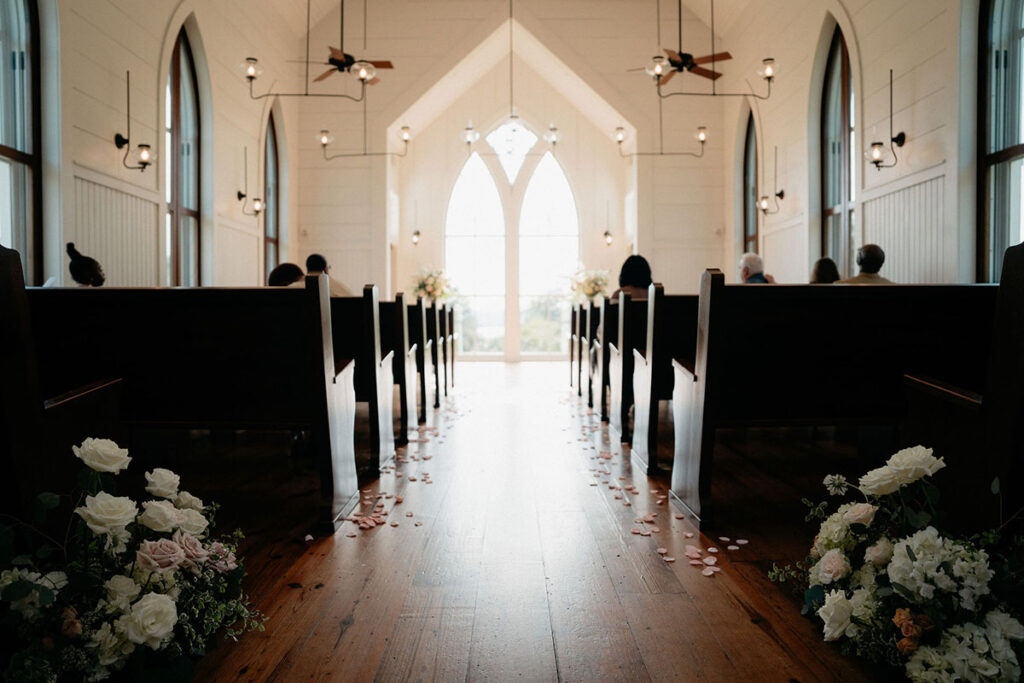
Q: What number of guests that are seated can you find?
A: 7